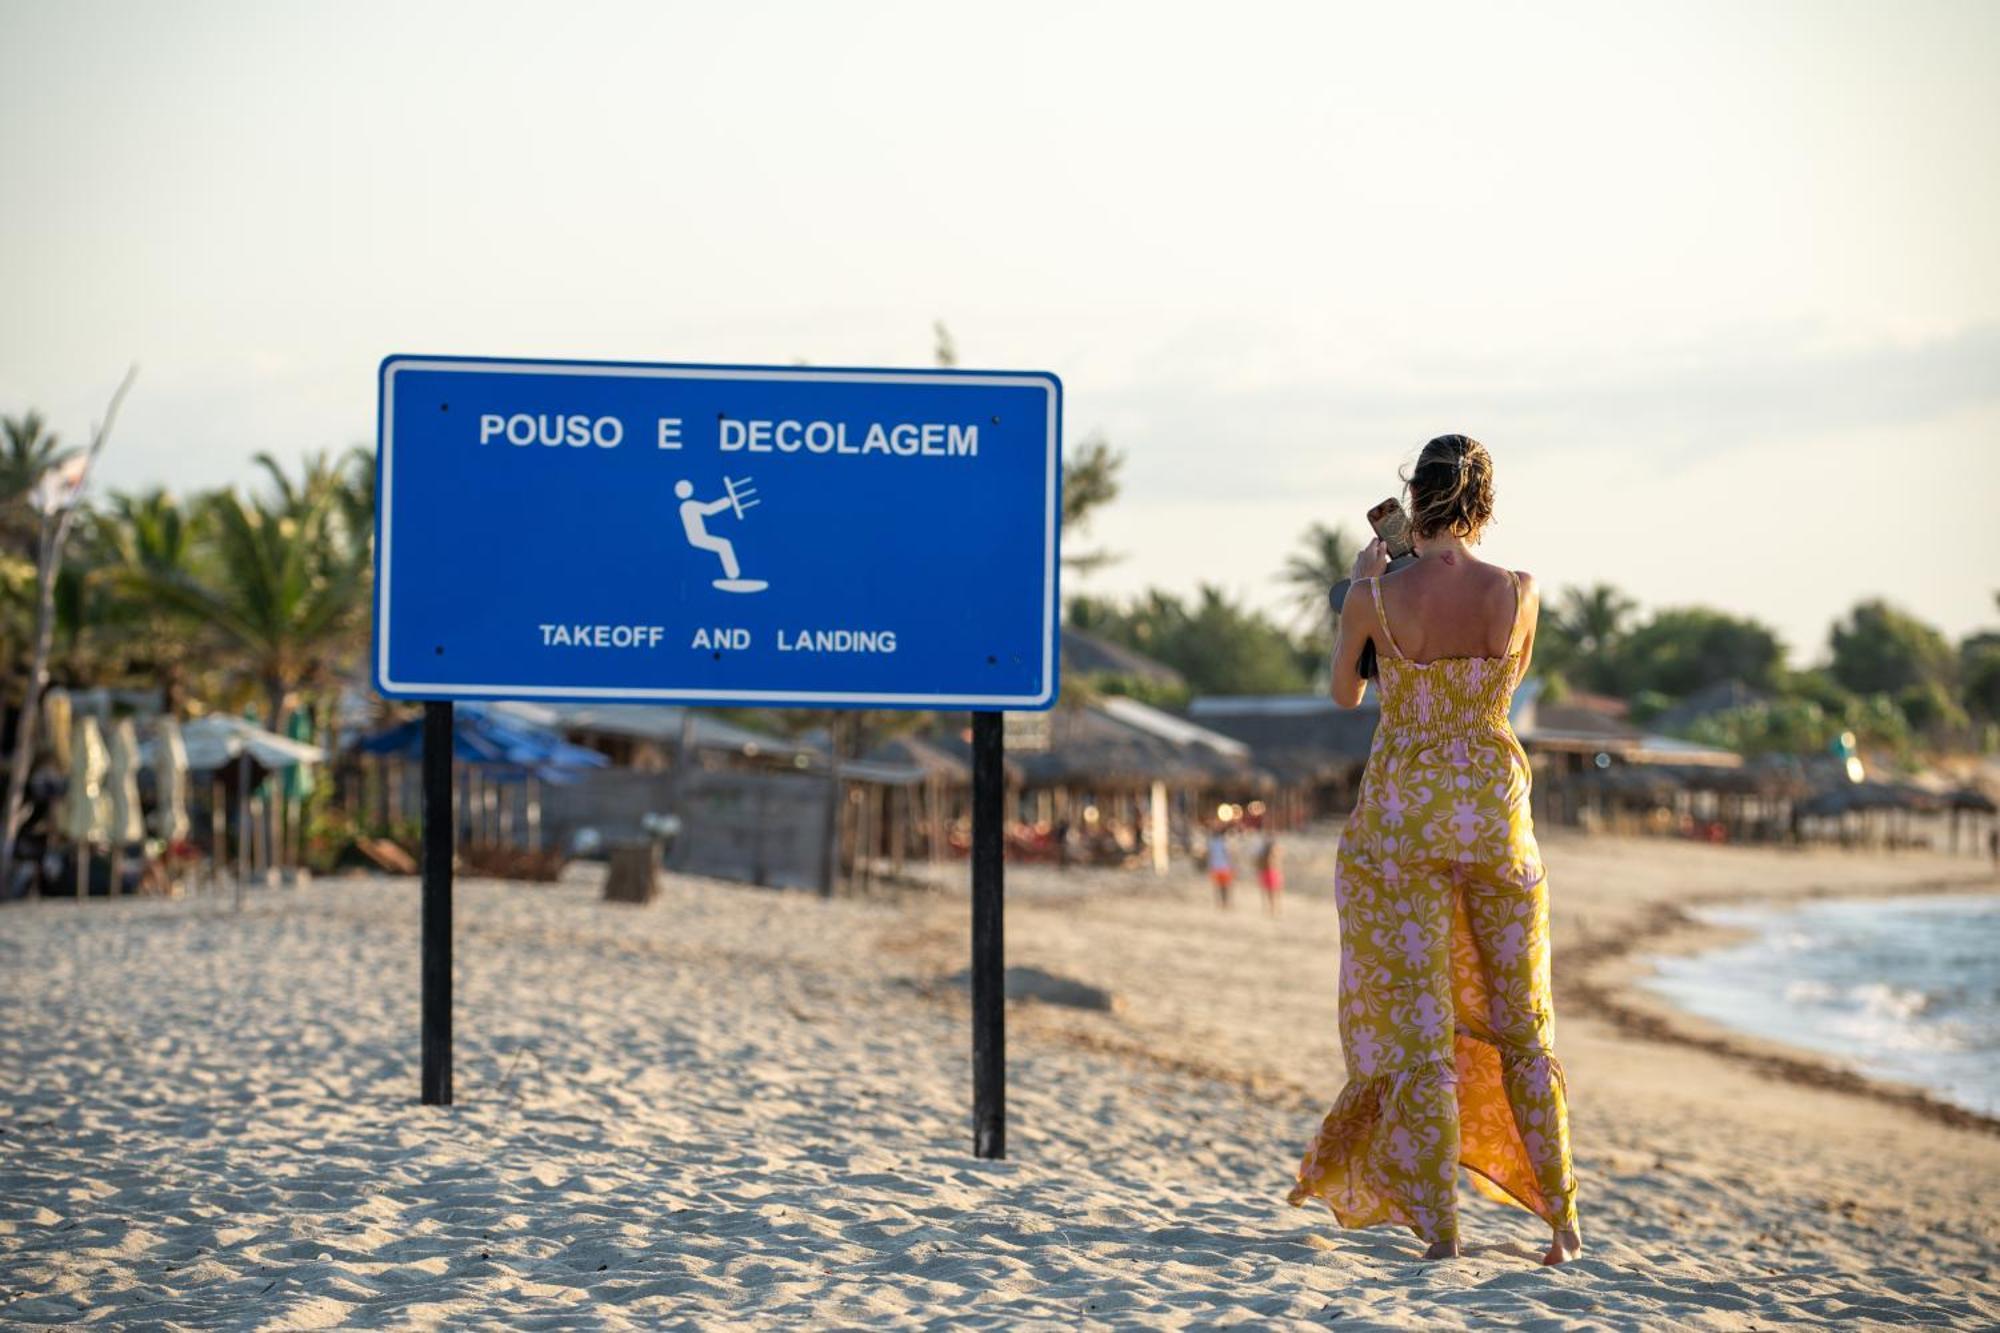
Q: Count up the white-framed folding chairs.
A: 0